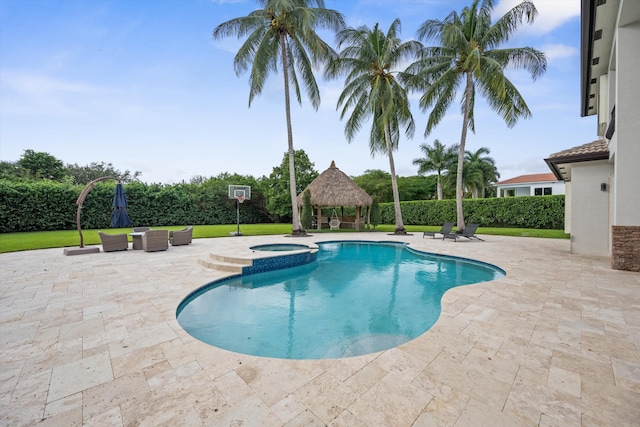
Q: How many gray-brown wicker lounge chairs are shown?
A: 4